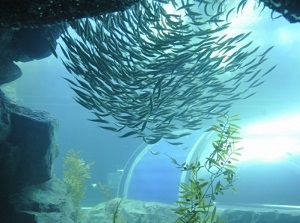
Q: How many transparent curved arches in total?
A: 2